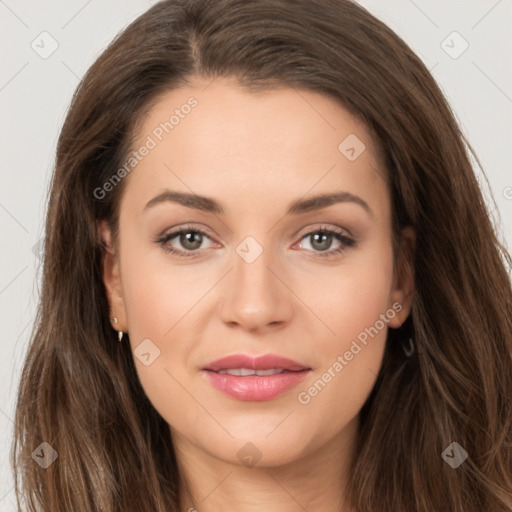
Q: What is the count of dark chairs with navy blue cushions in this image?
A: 0